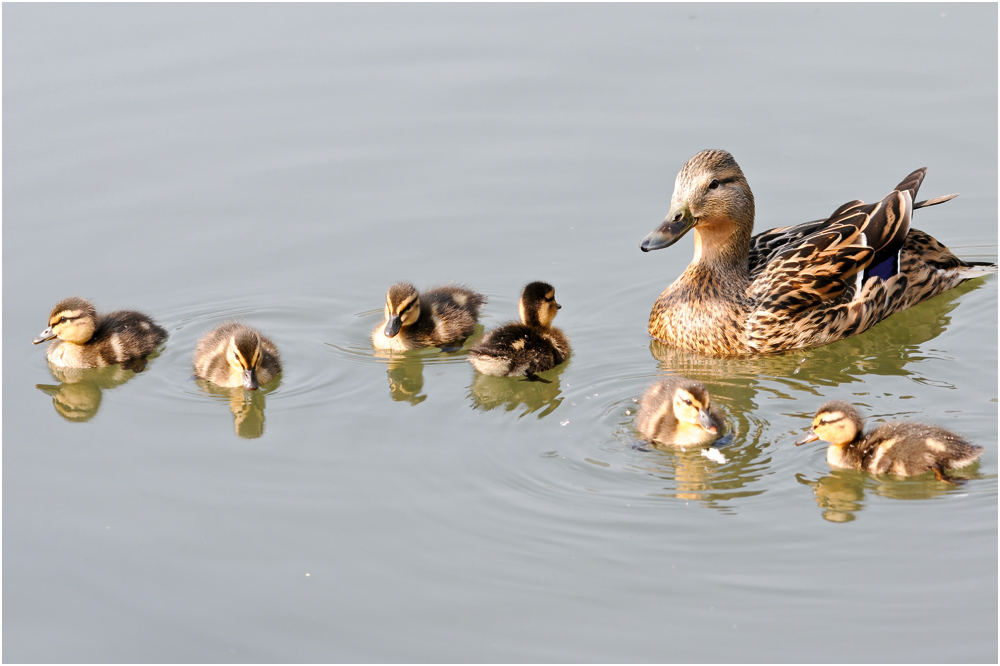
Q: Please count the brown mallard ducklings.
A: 6